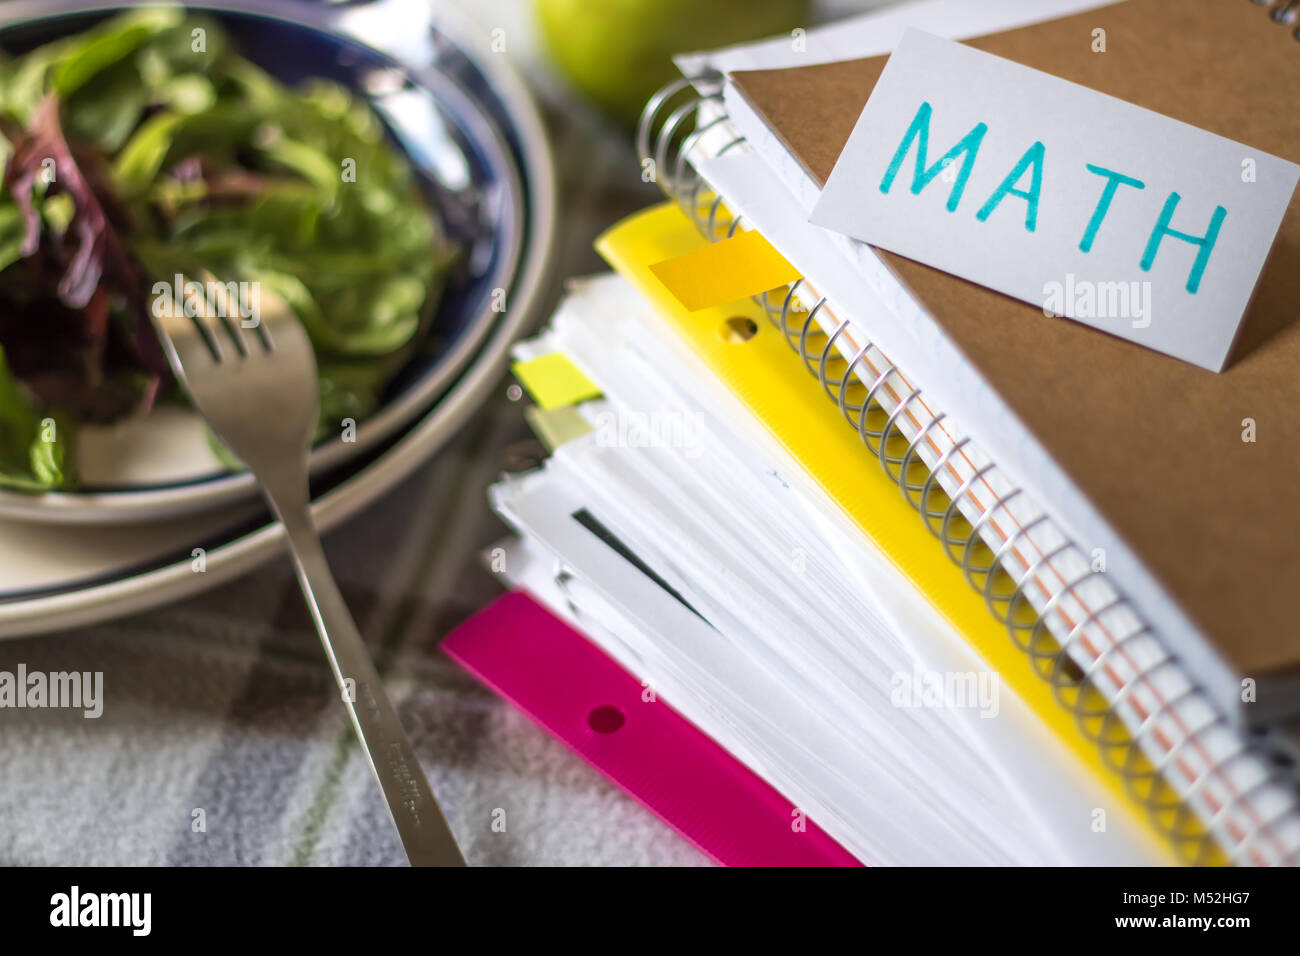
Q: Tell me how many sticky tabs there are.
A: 3